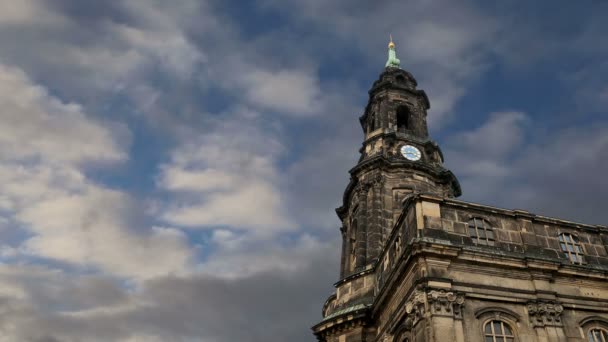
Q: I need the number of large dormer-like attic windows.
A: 2